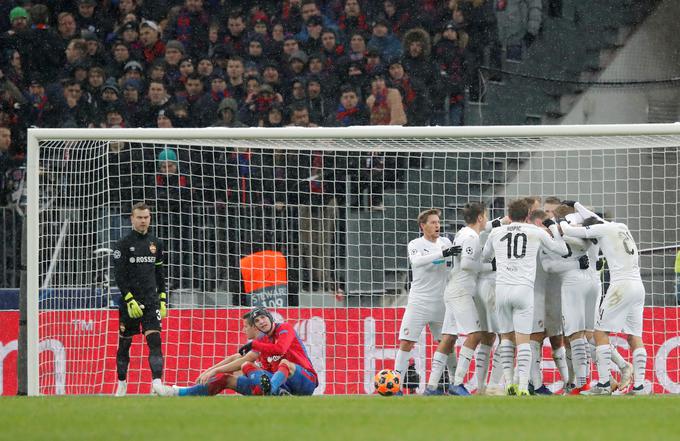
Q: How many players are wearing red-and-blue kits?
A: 2